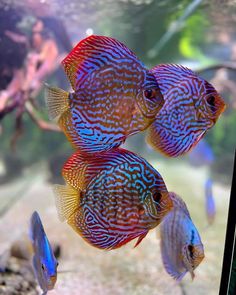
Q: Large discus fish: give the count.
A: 3